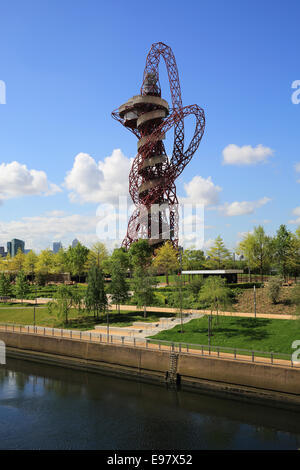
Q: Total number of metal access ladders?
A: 1